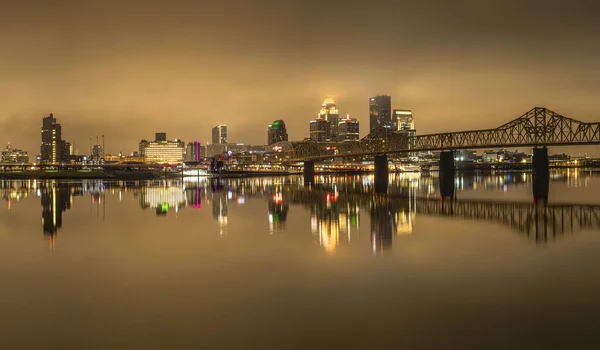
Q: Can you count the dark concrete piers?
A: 4